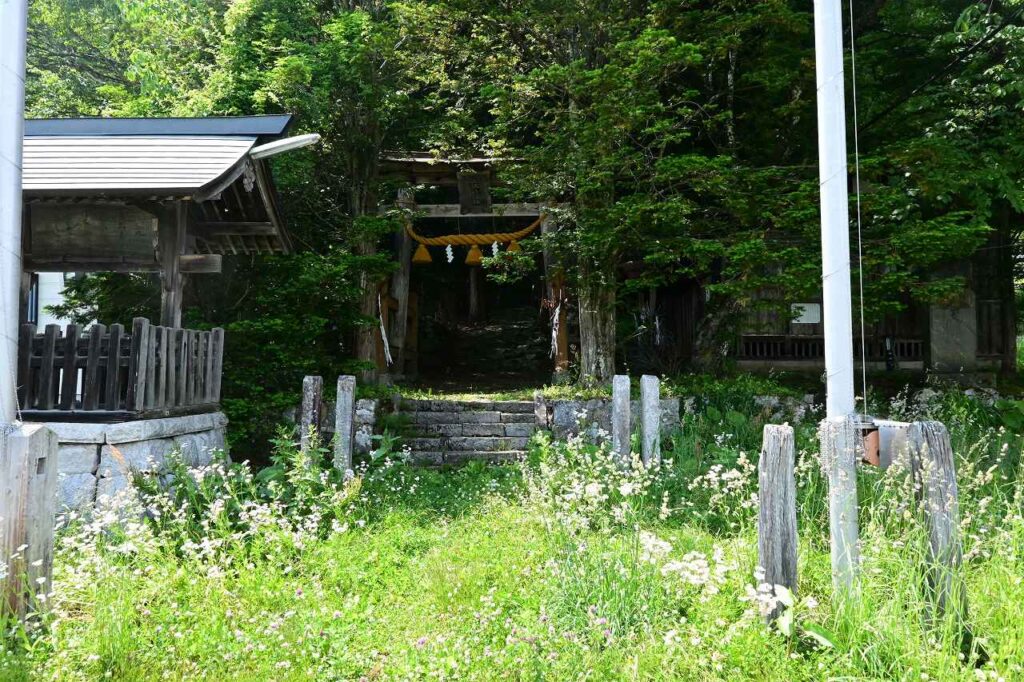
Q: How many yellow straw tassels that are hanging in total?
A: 3